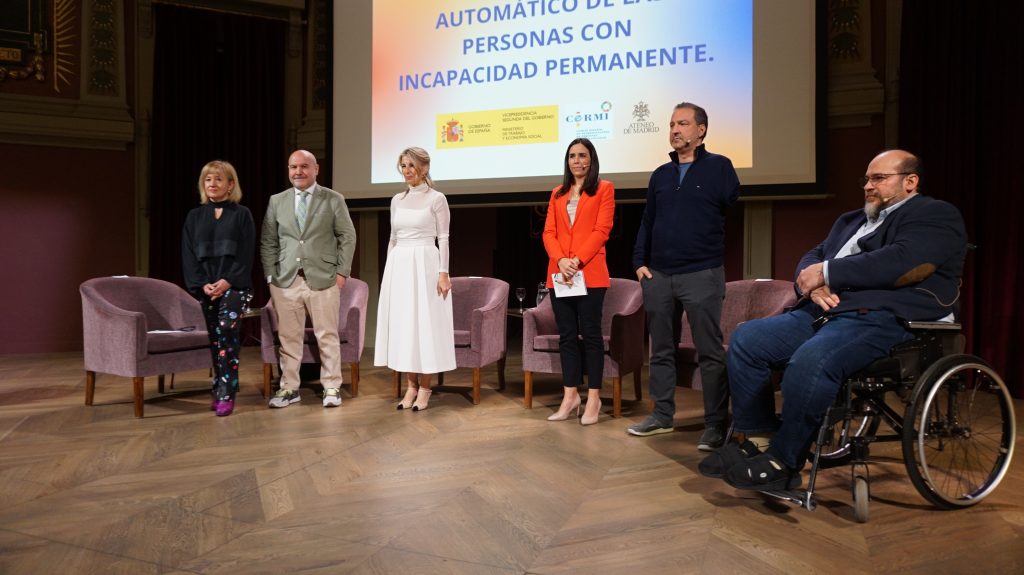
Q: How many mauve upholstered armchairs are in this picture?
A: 5